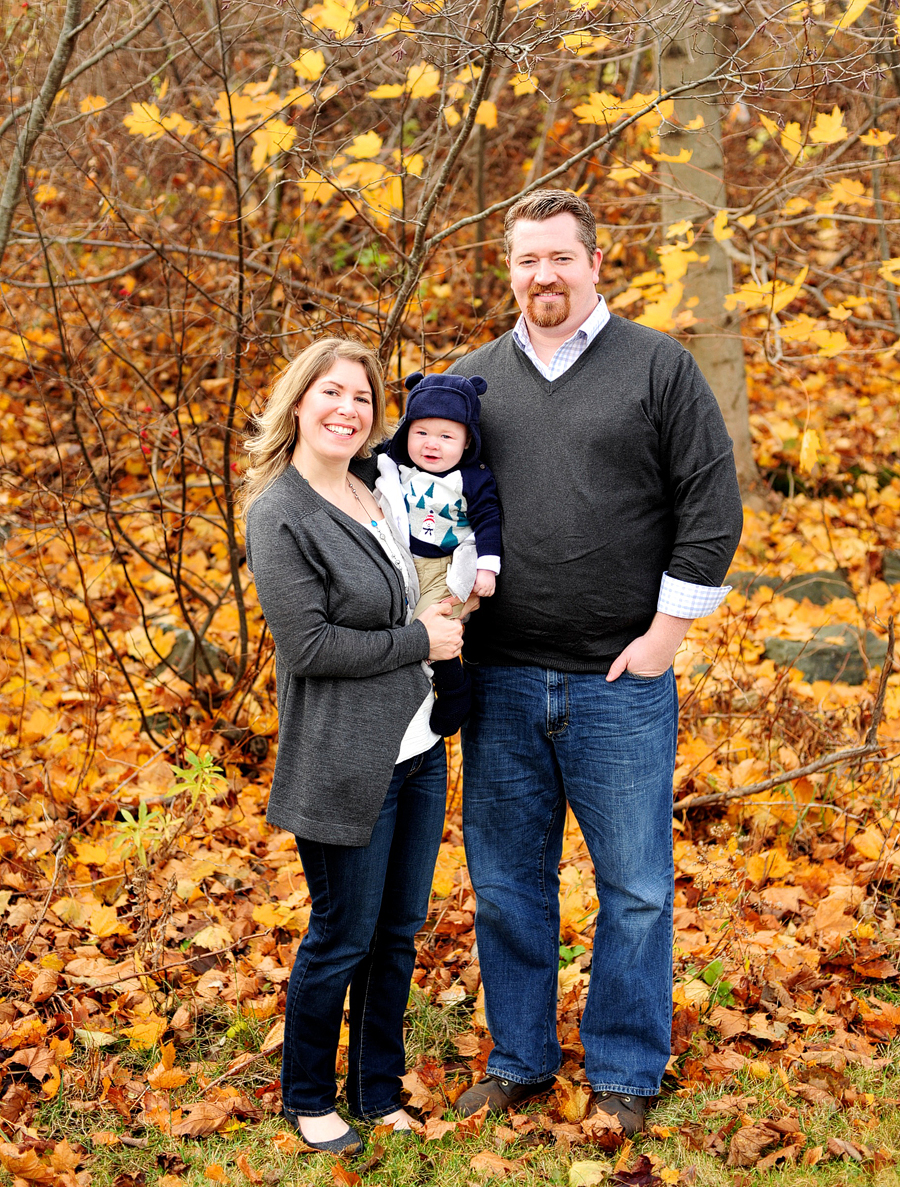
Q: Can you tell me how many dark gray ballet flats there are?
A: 2